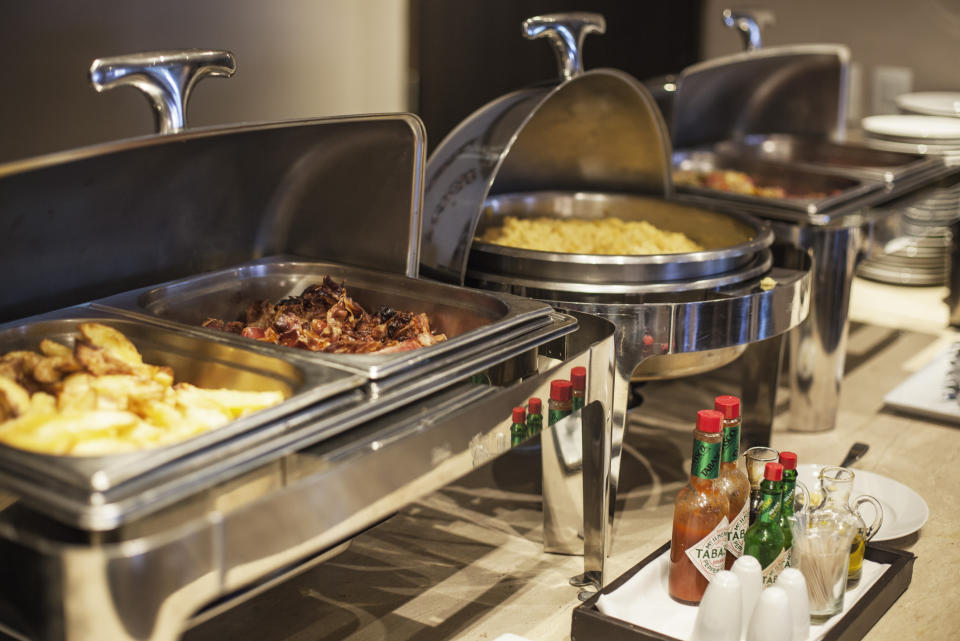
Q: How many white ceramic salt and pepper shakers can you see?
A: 4